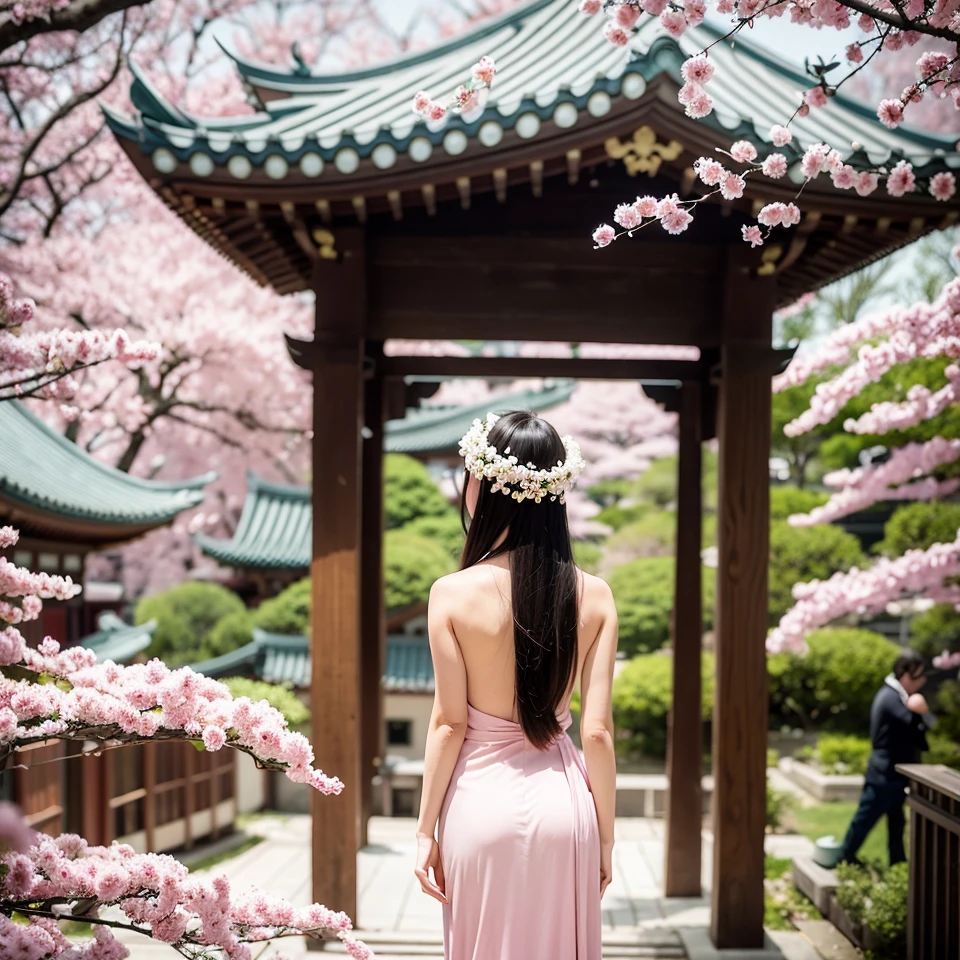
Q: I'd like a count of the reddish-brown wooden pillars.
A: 4